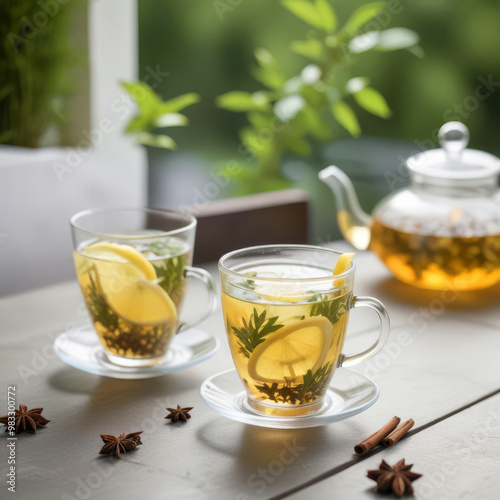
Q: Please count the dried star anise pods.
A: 4